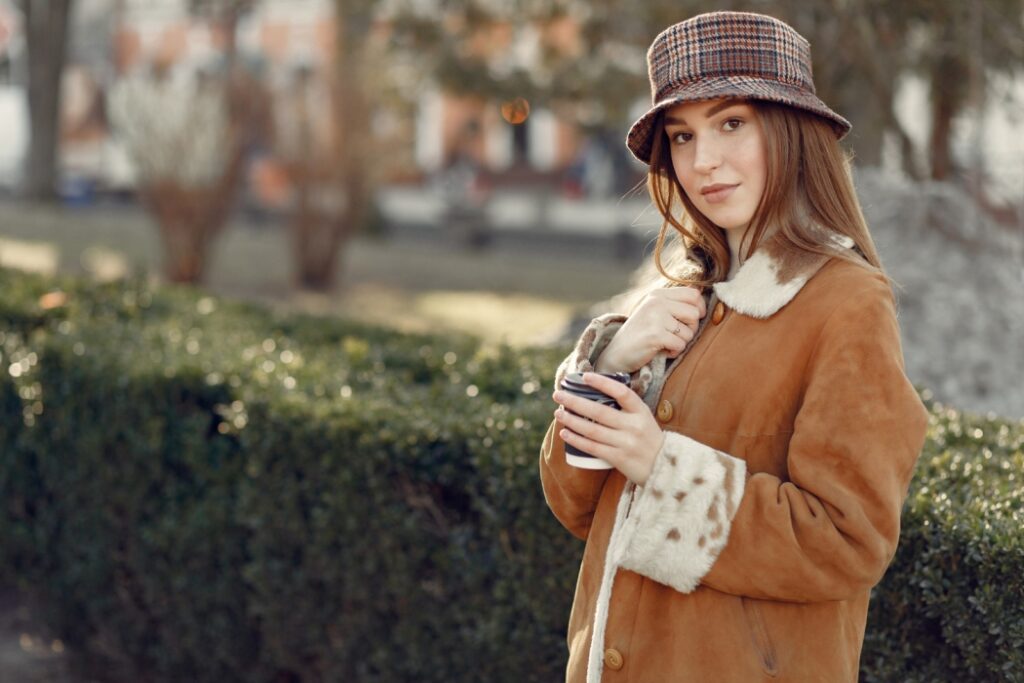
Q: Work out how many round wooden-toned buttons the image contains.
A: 3